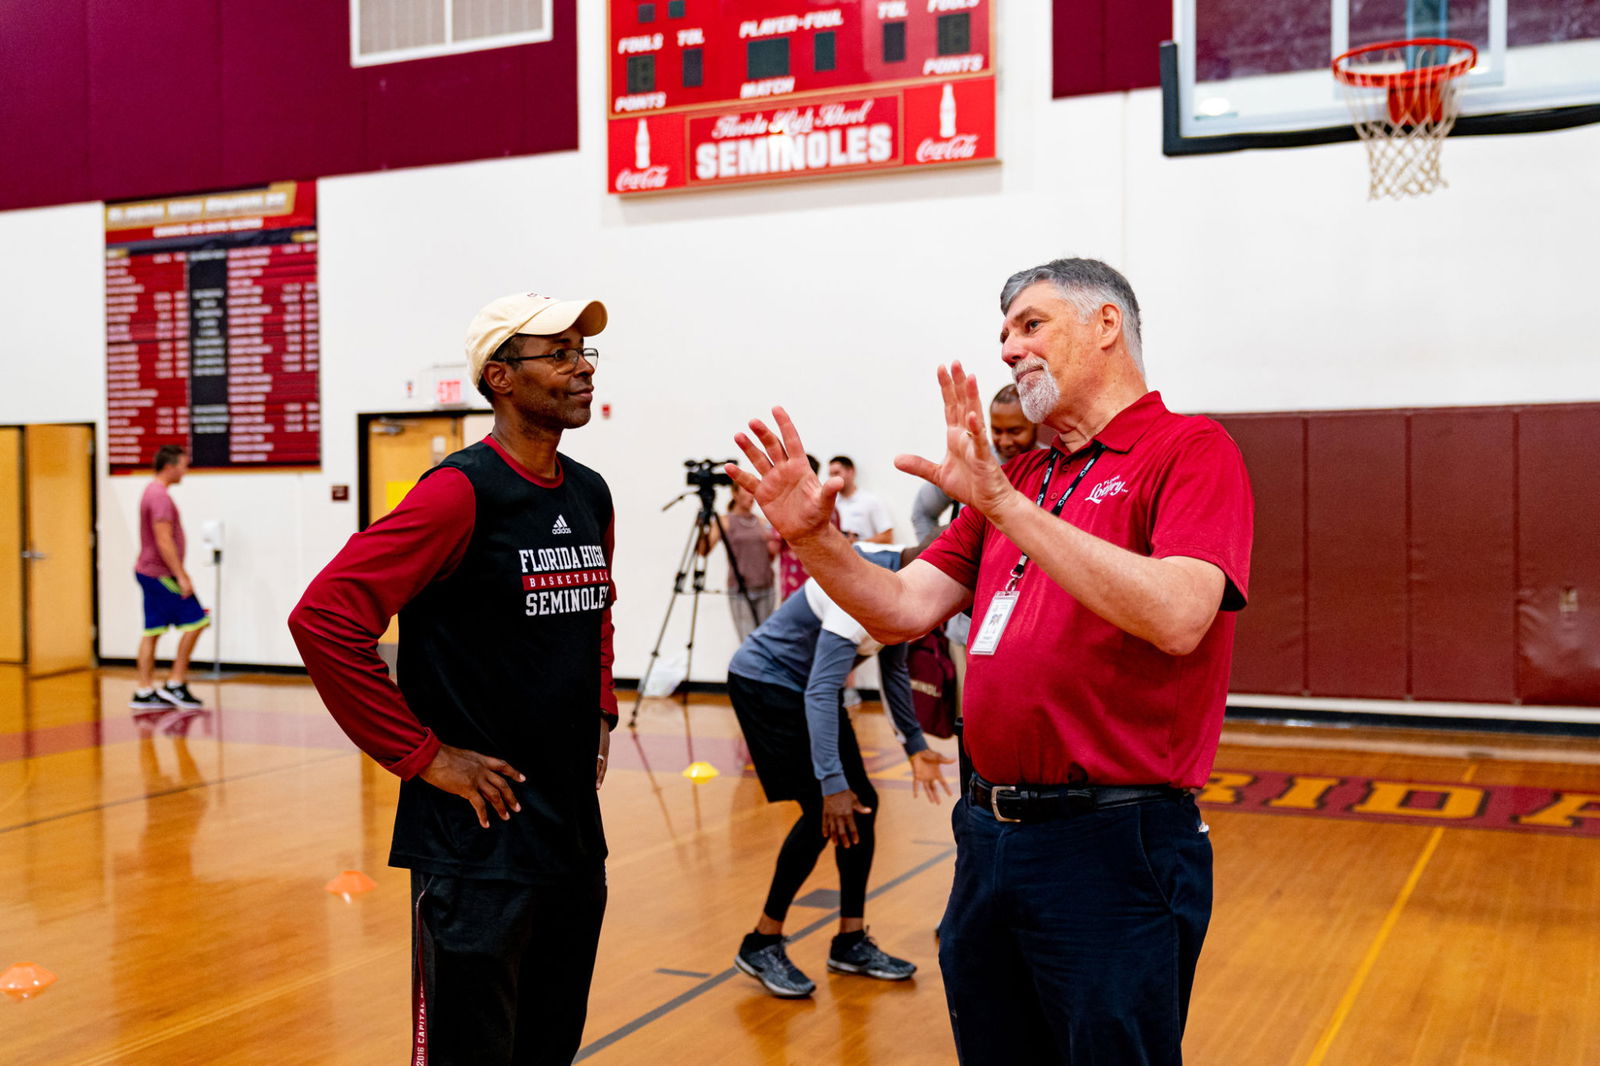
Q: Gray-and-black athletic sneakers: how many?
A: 2